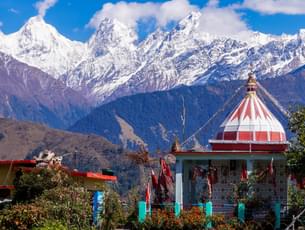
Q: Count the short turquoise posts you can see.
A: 5